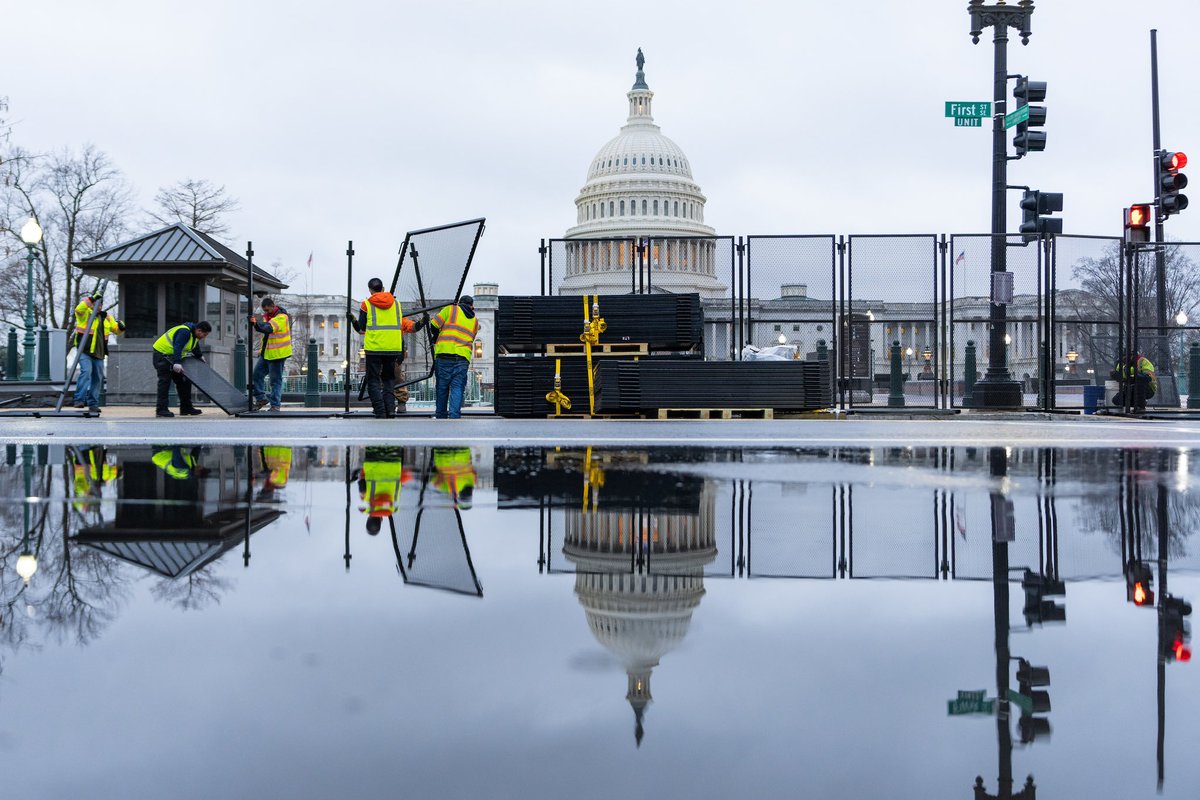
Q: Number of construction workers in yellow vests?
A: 6